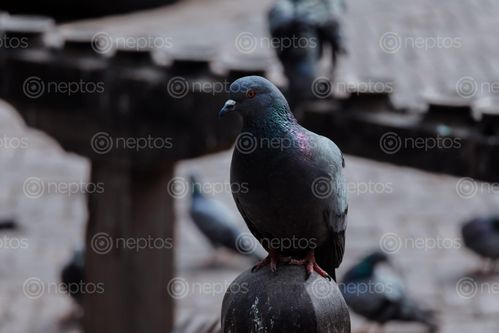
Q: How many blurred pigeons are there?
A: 5